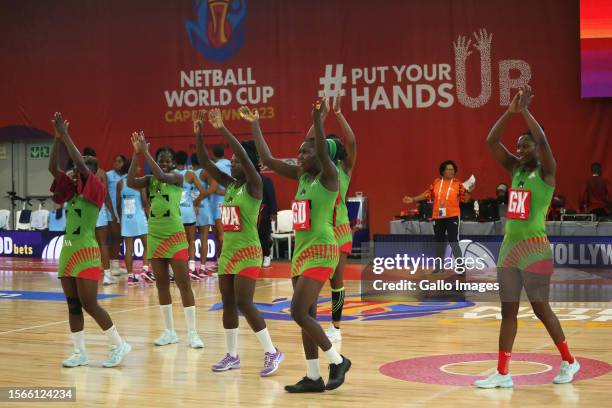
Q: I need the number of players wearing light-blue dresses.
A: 6